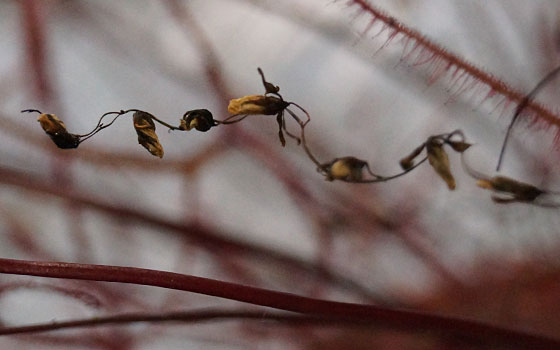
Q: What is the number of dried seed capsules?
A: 7